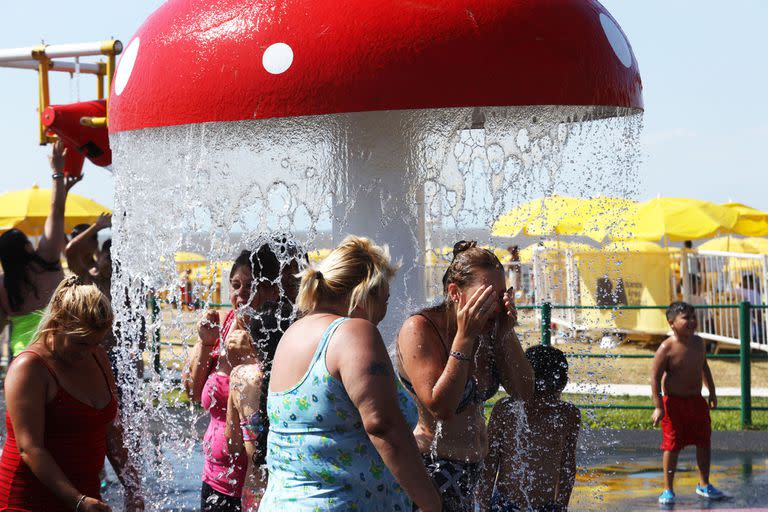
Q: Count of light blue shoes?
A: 2